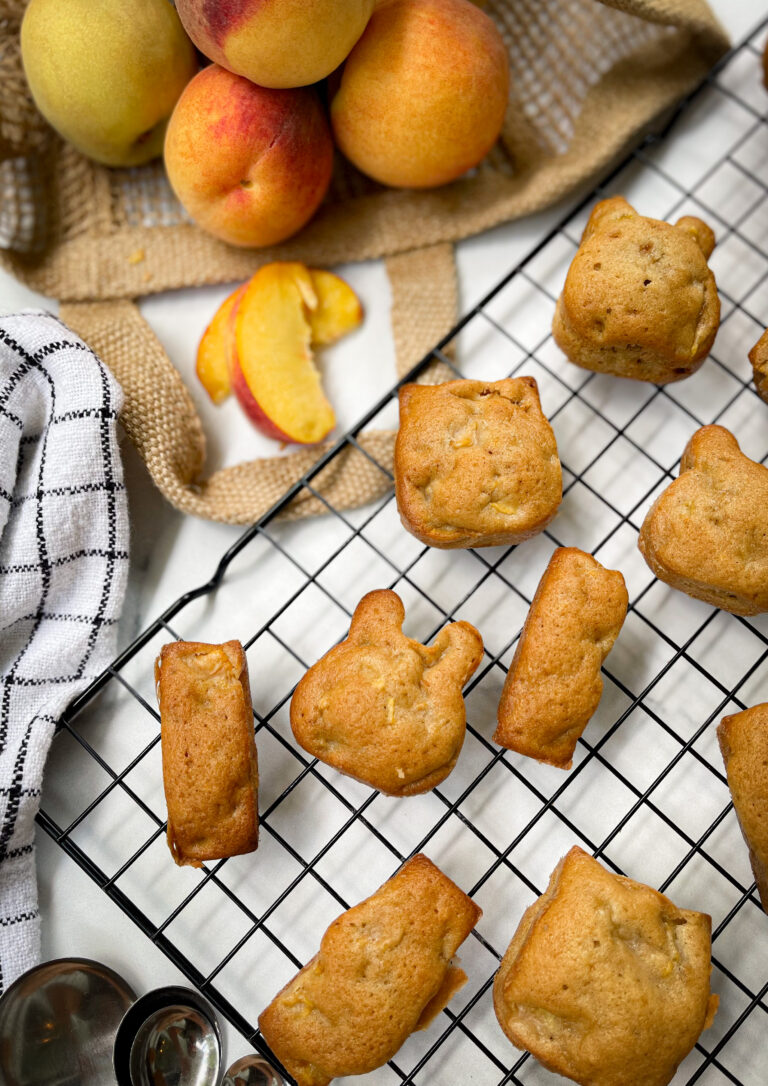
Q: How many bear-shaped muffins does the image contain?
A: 2